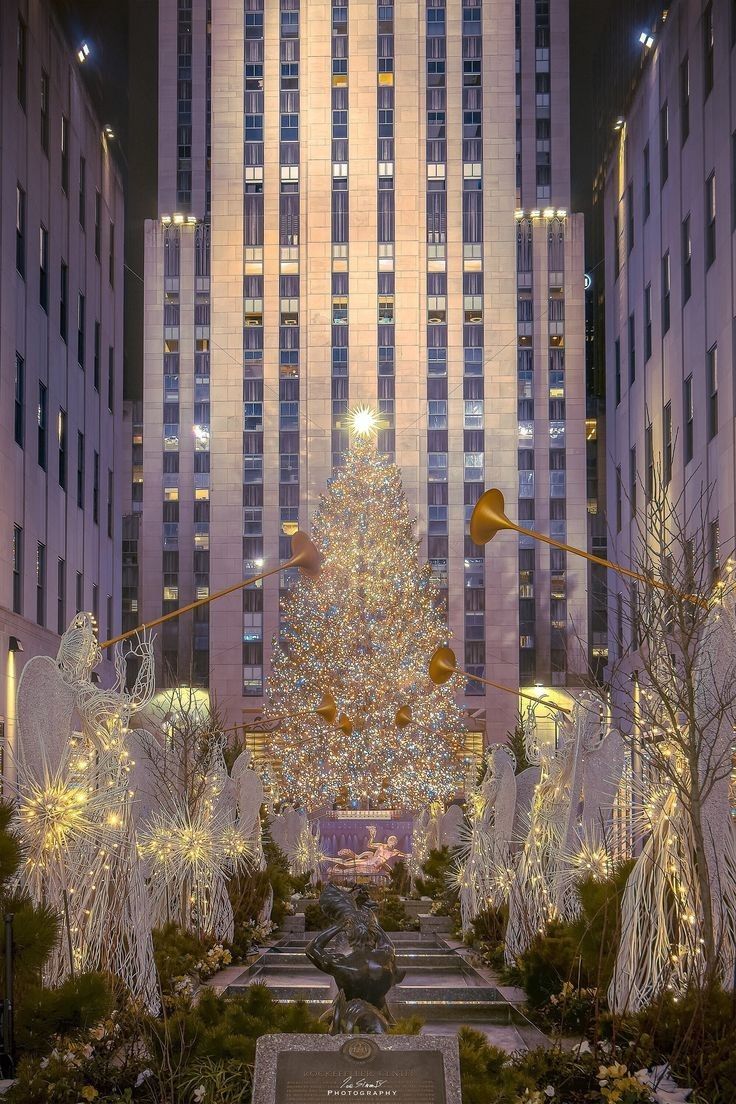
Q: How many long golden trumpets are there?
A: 6